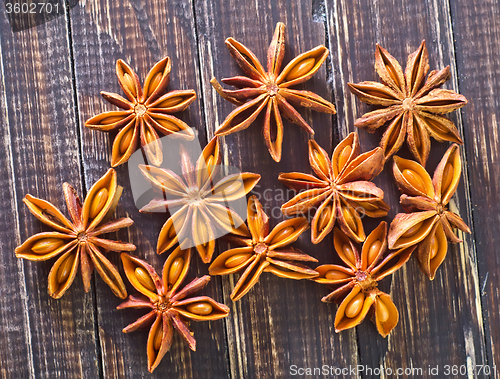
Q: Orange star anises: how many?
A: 10